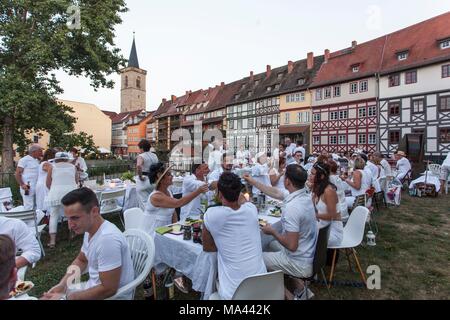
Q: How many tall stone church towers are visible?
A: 1